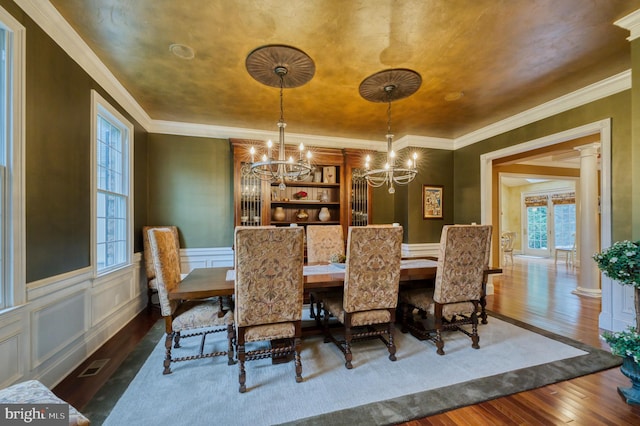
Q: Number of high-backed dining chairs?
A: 6